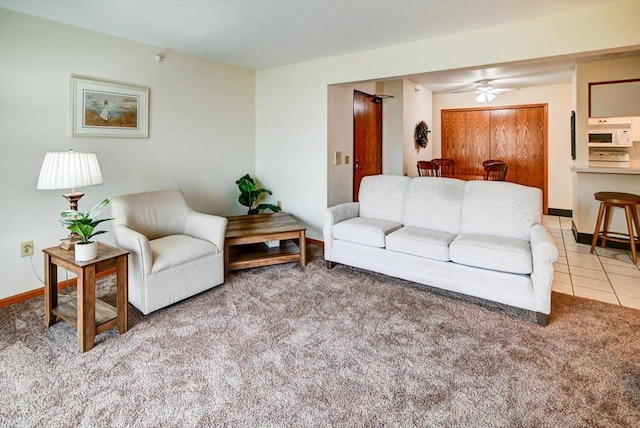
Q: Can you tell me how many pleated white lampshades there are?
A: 1